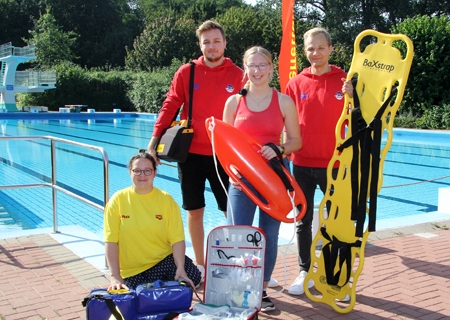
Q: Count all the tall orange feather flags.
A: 1